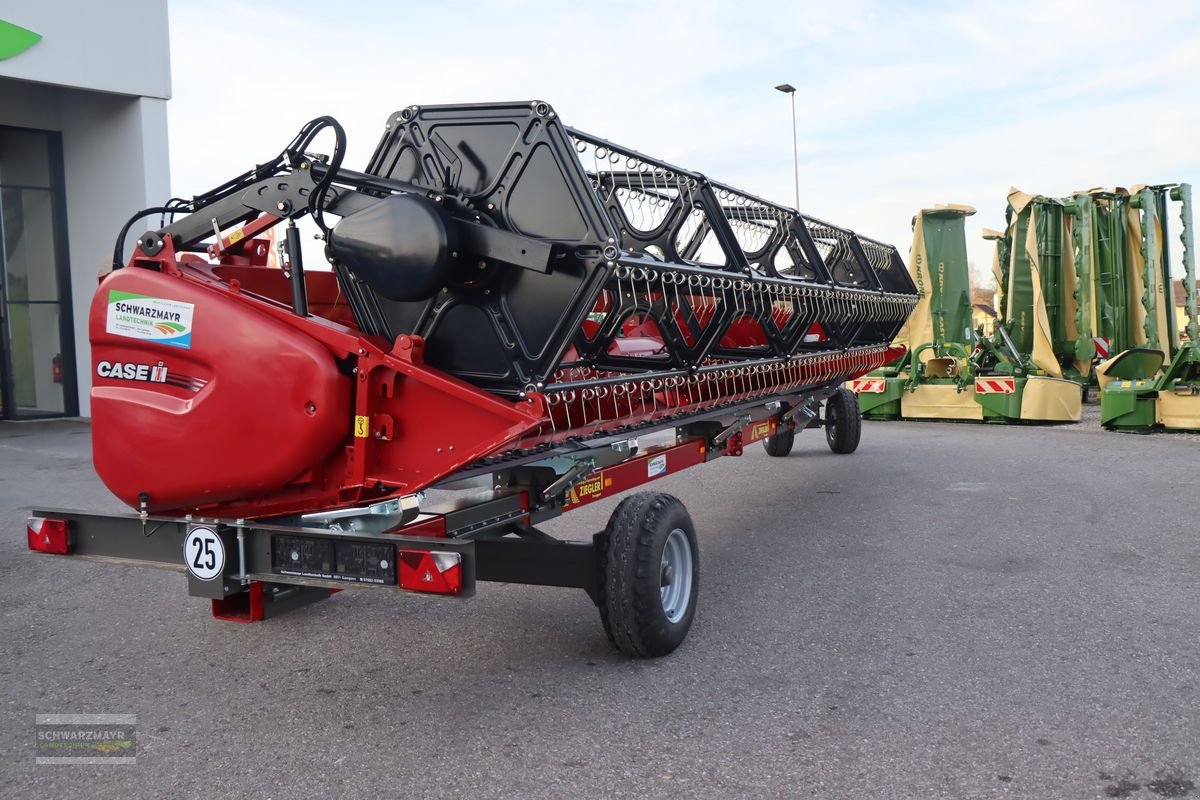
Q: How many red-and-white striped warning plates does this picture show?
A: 3